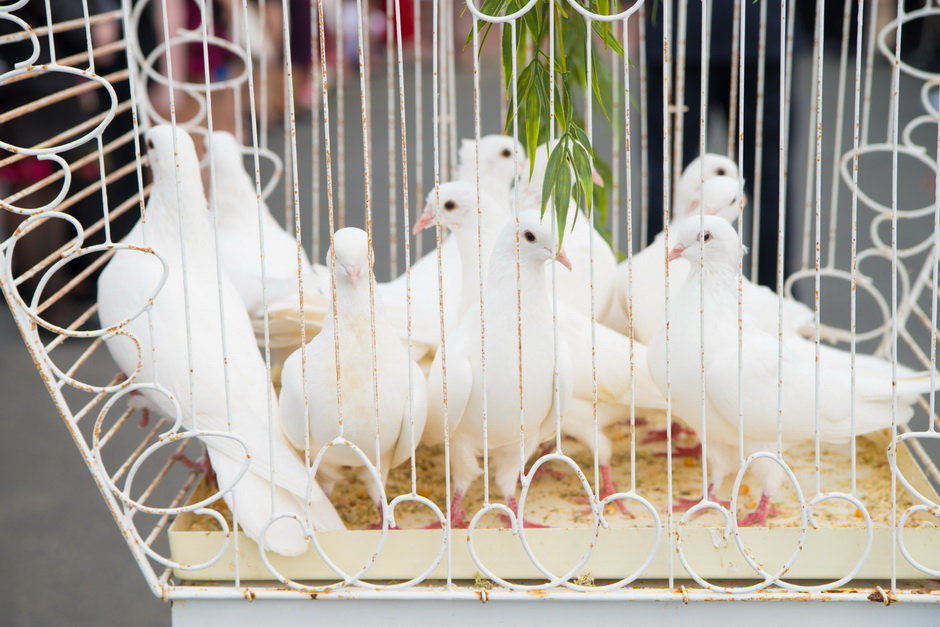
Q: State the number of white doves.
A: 10